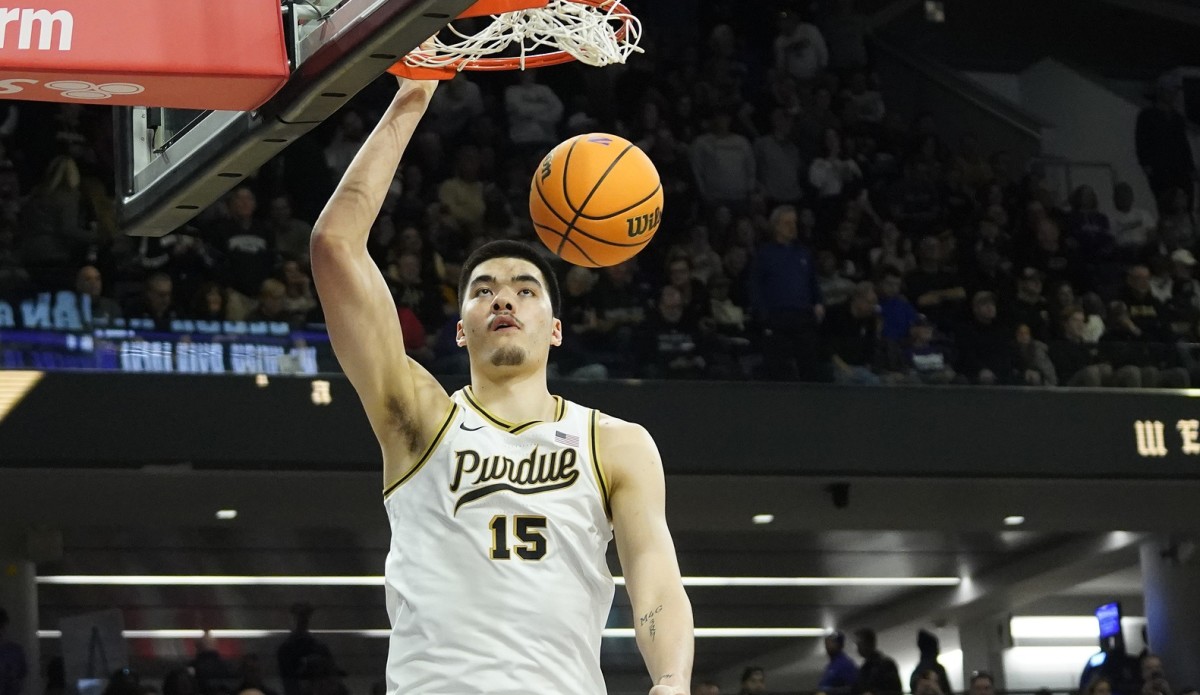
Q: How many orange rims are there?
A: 1